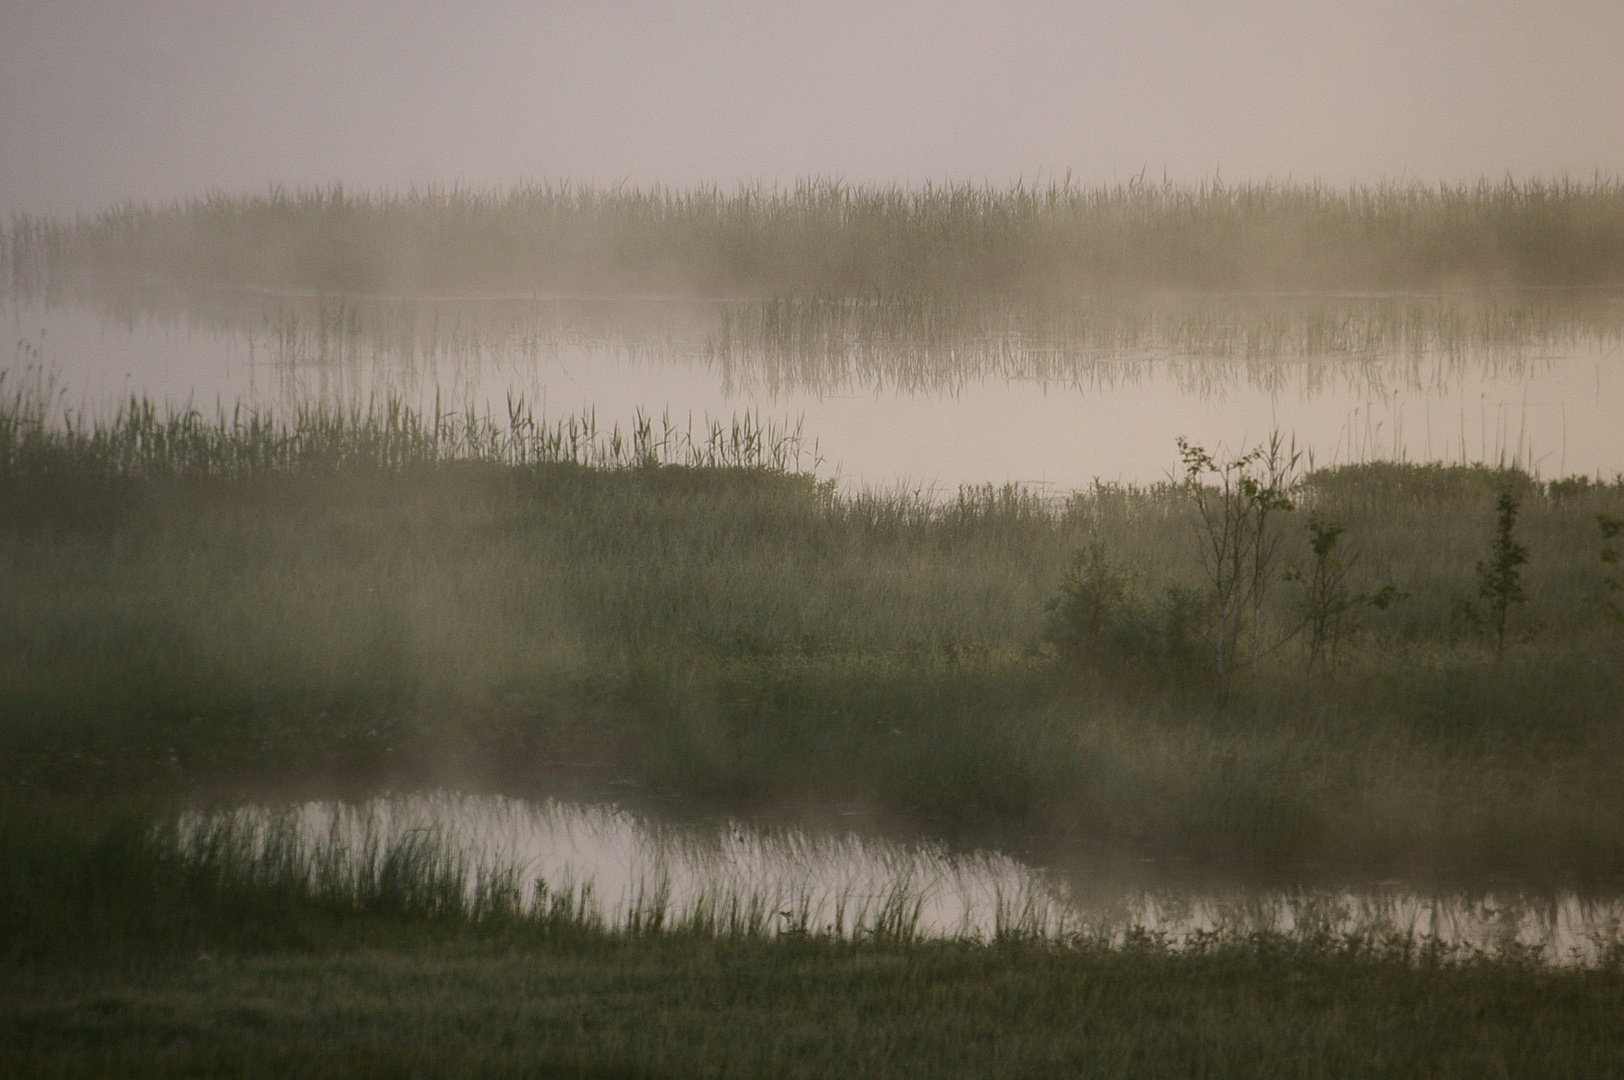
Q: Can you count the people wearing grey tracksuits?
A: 0